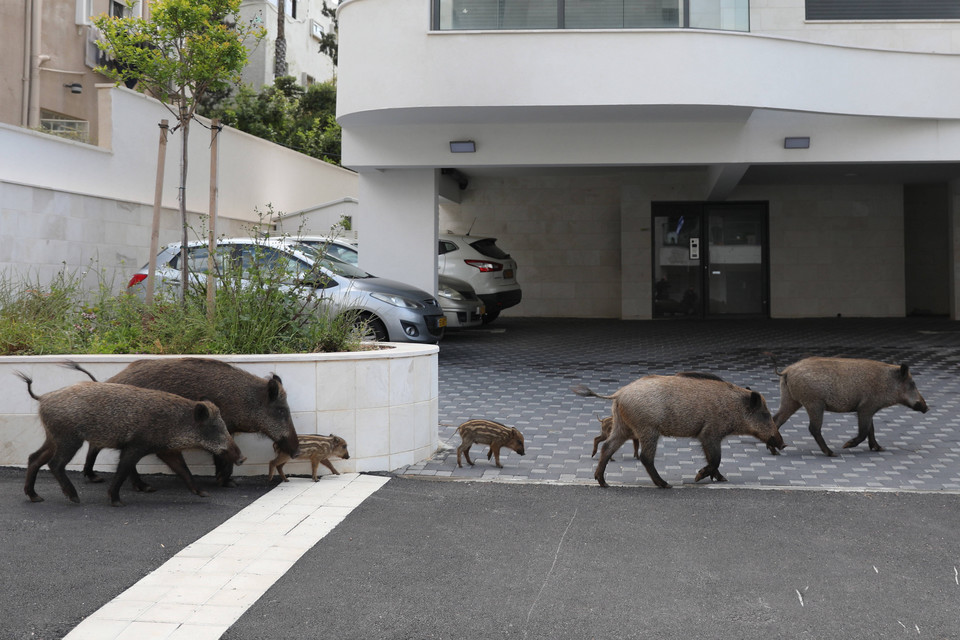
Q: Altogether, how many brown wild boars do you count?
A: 7